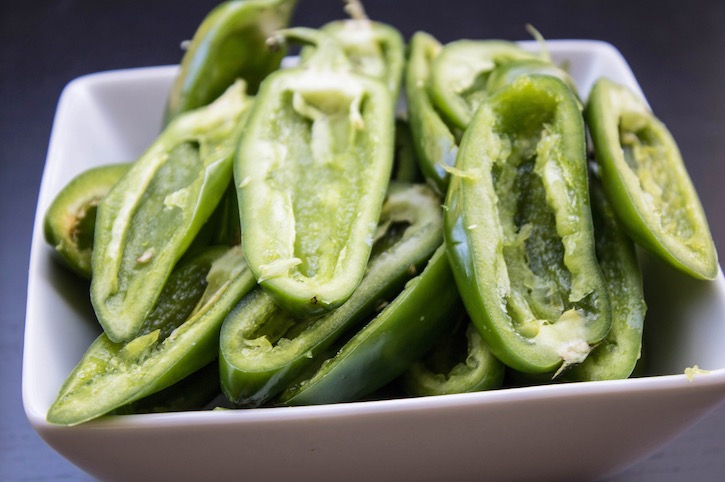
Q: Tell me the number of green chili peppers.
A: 15